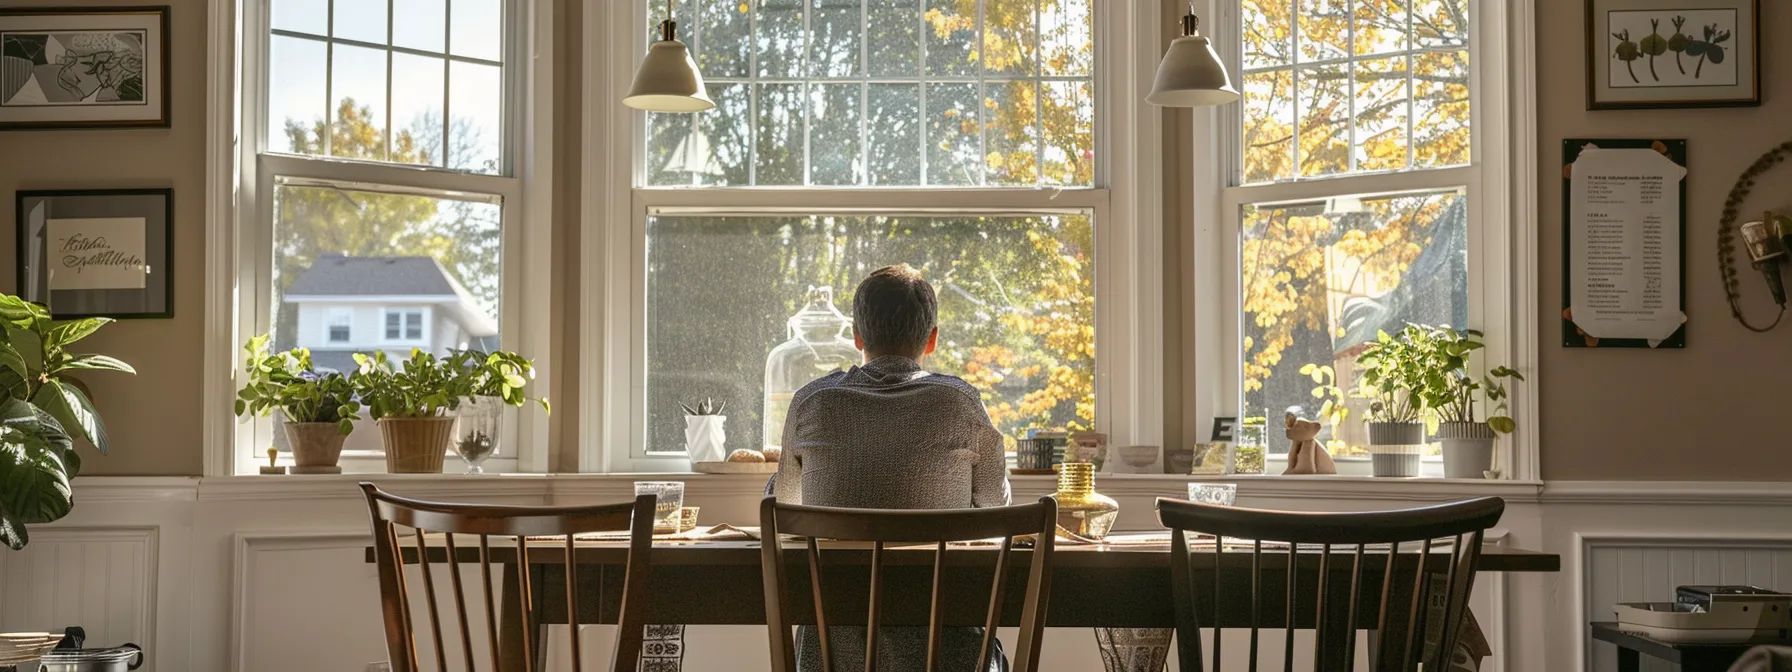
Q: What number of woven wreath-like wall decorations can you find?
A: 1